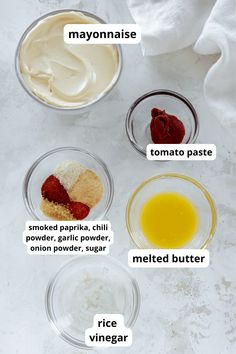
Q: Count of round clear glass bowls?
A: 5